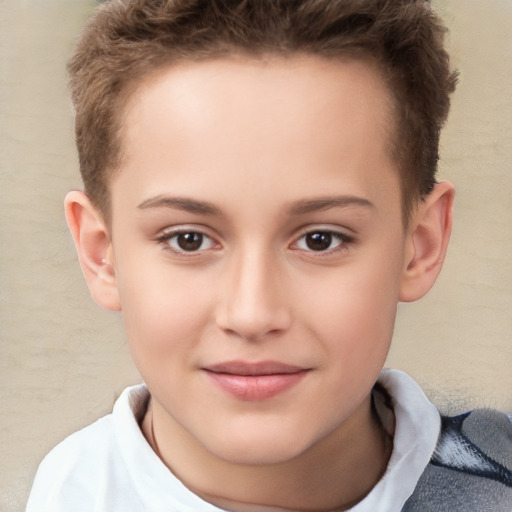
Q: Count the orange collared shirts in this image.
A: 0